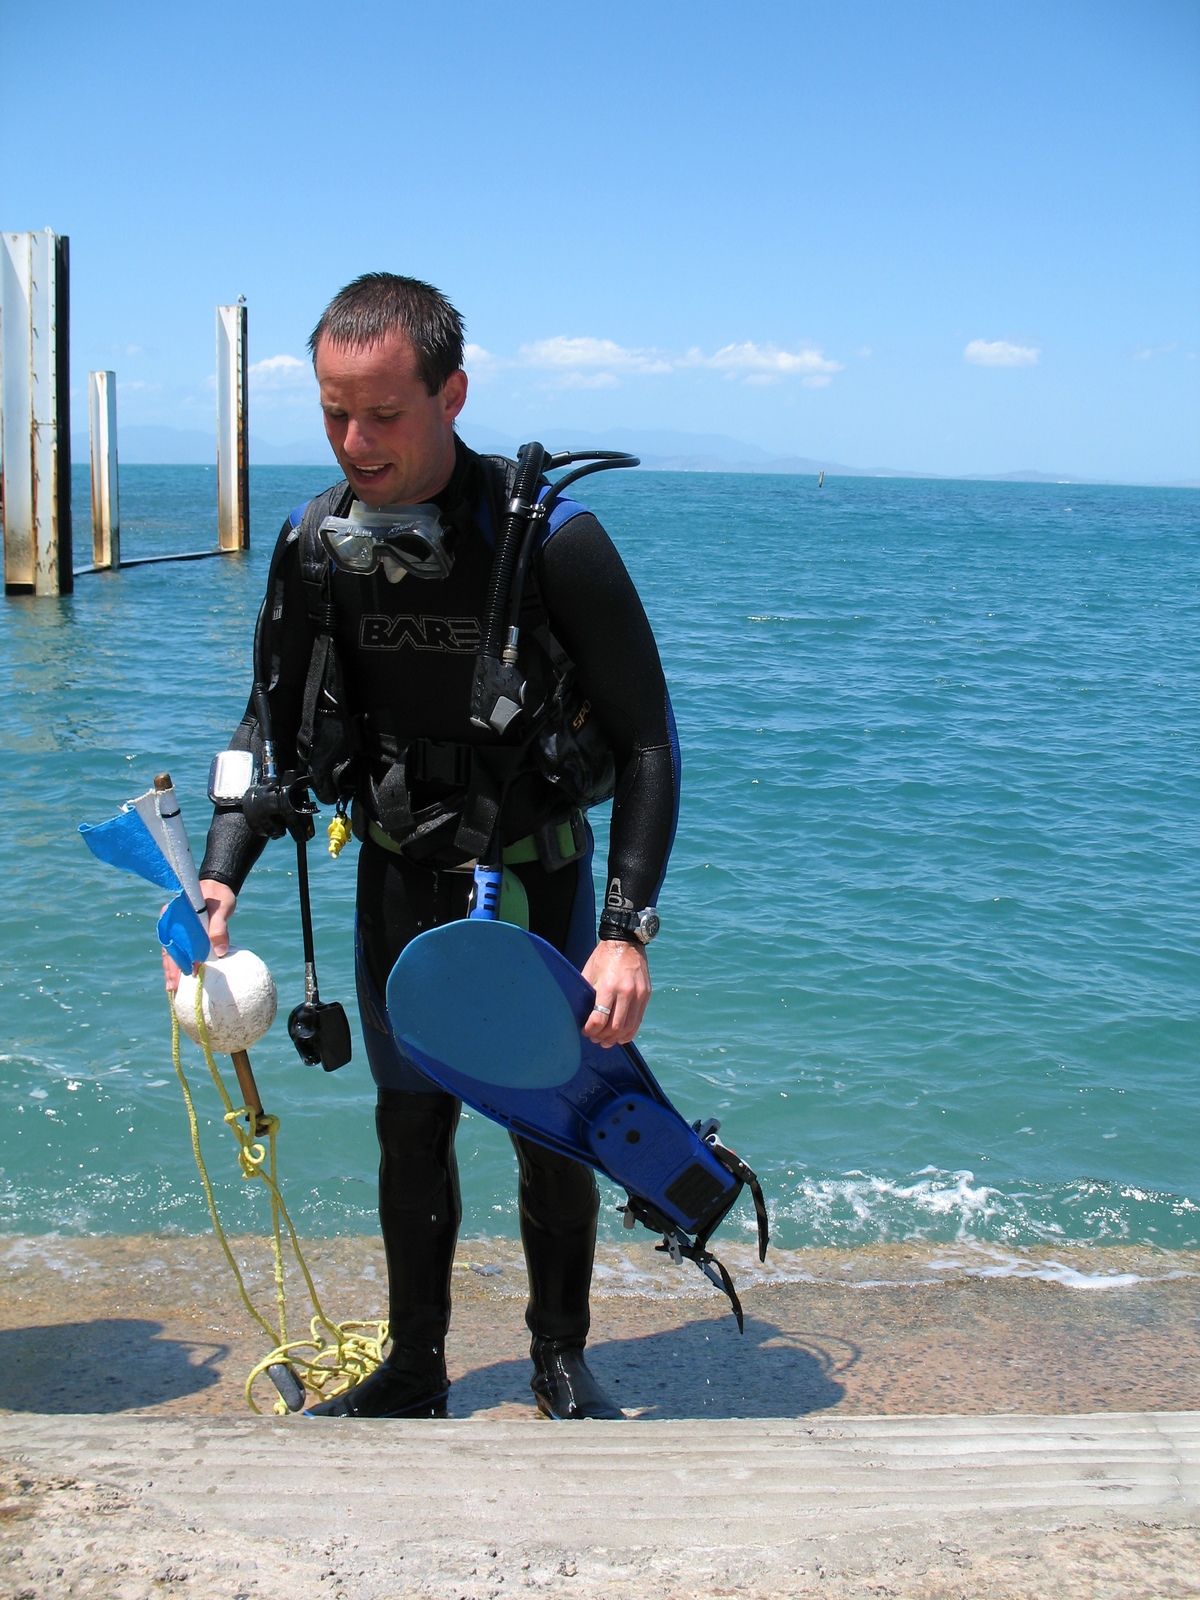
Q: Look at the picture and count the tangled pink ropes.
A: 0